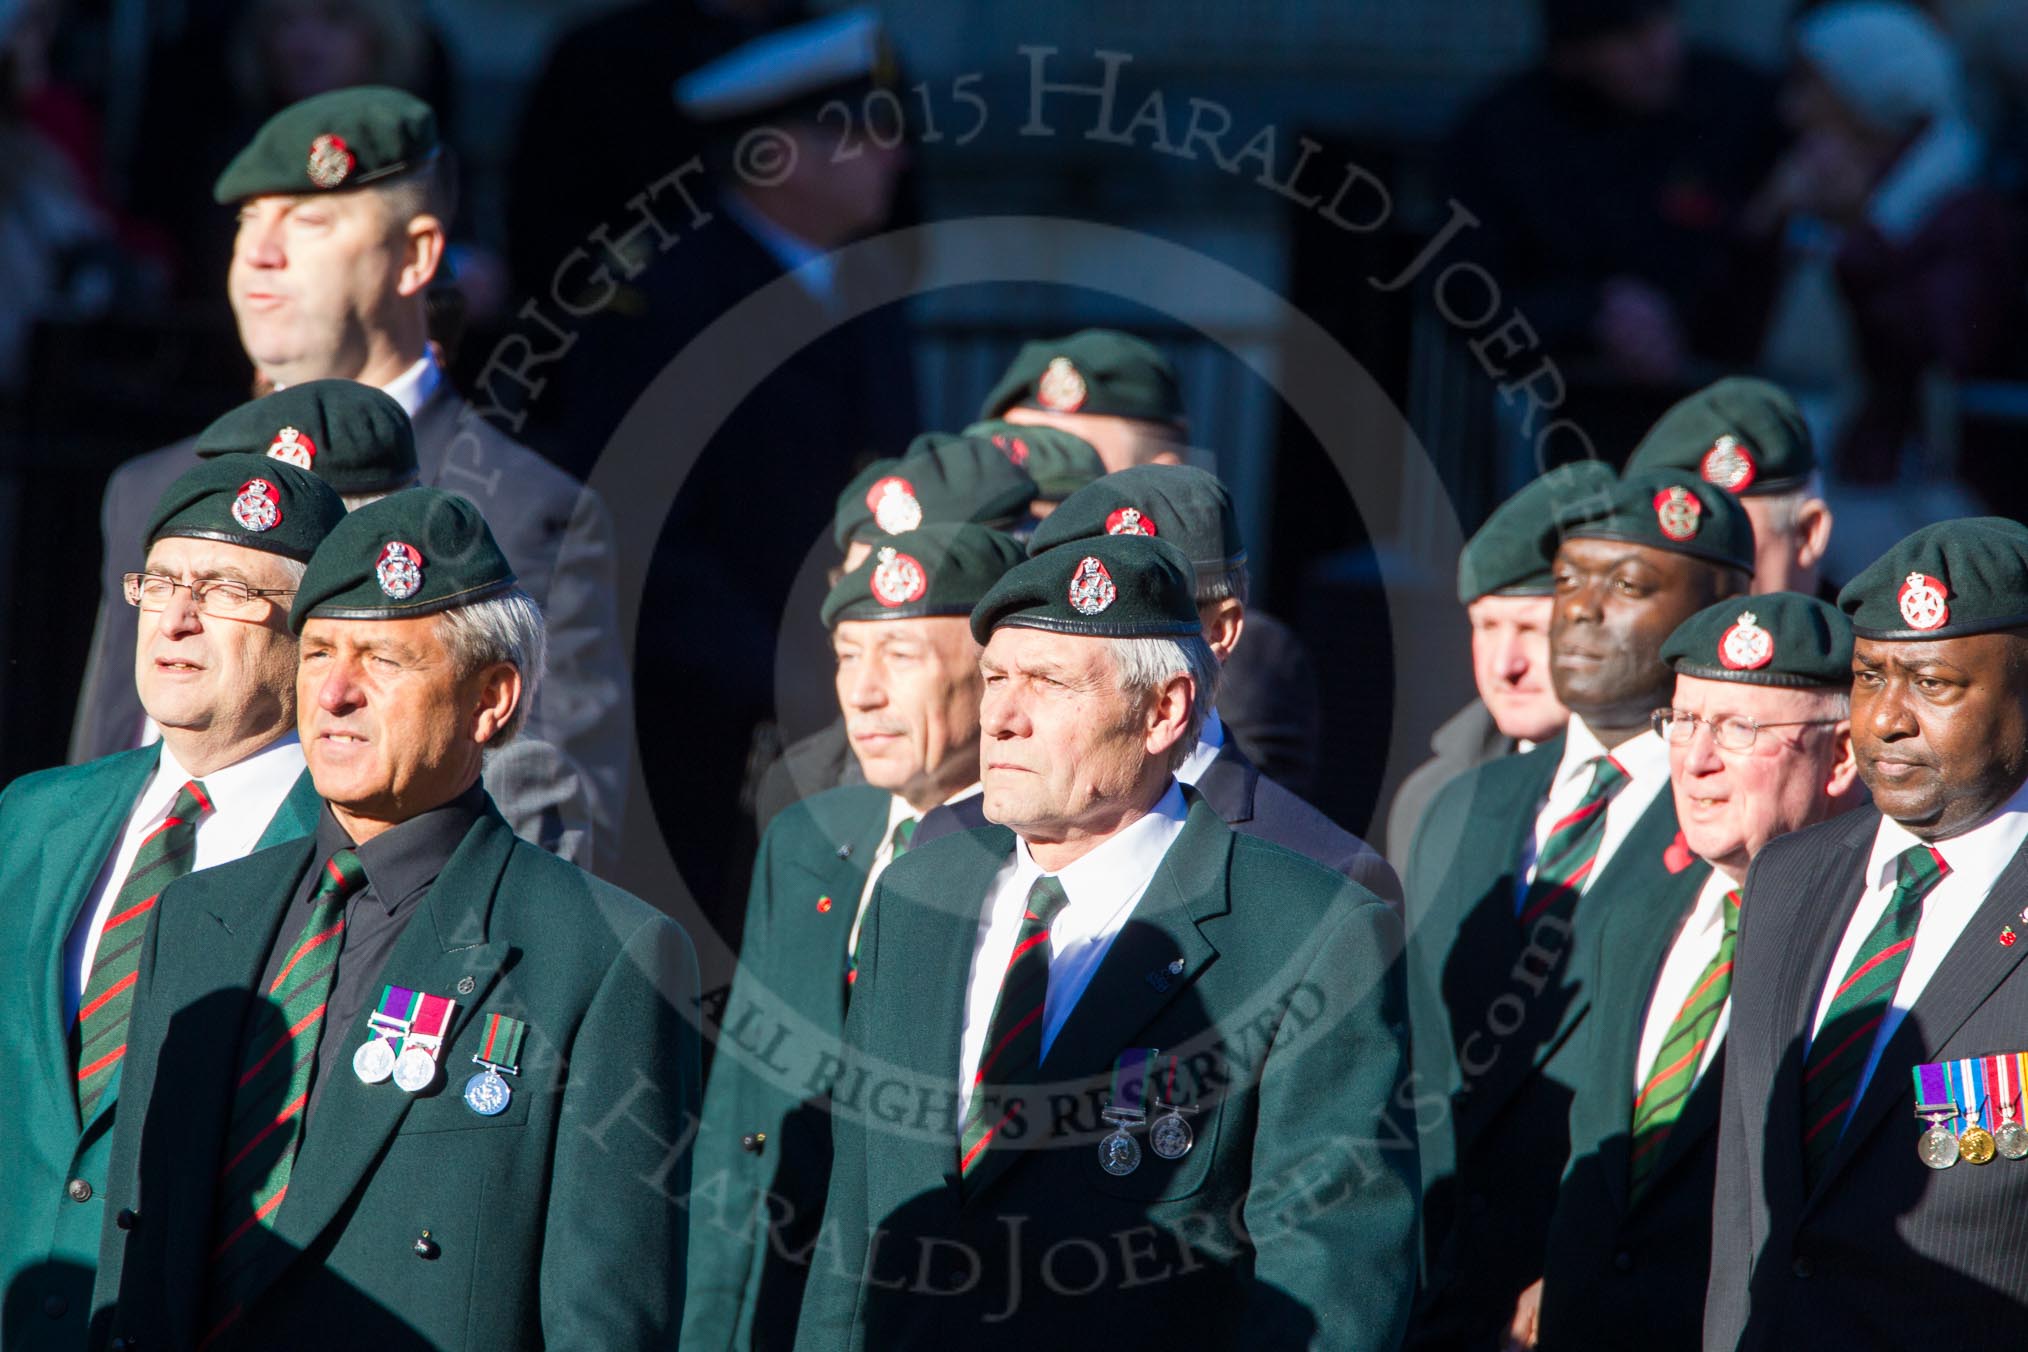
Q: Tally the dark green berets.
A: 15